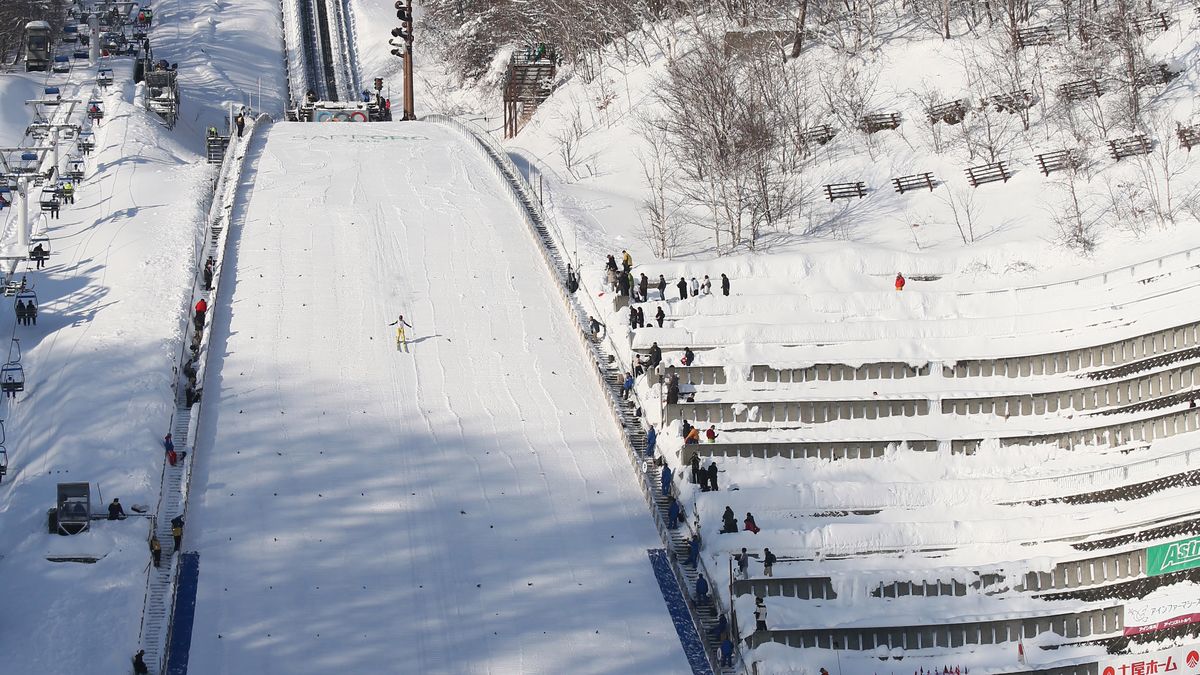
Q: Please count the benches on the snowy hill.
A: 14